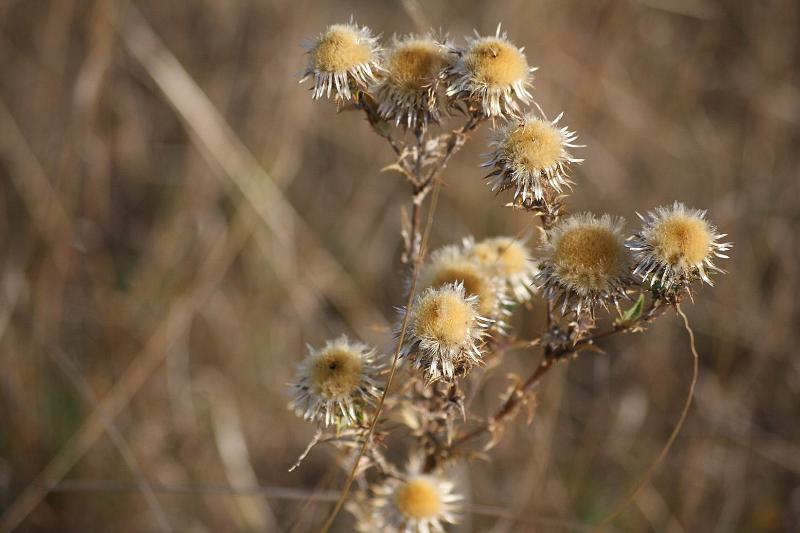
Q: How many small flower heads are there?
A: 11